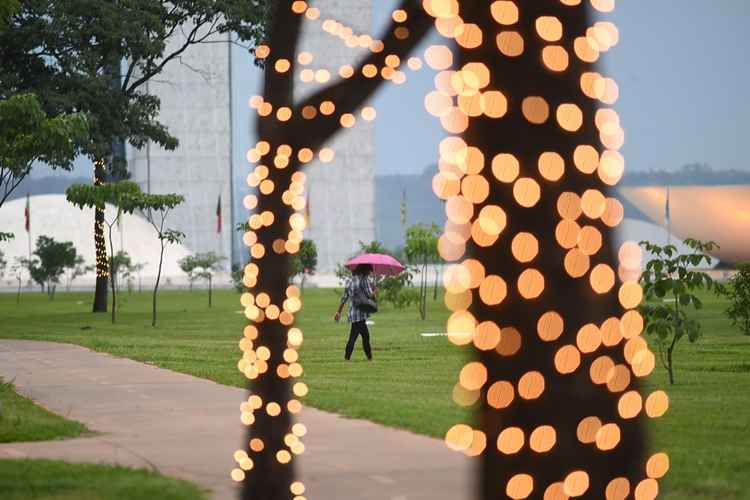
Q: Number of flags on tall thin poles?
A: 5